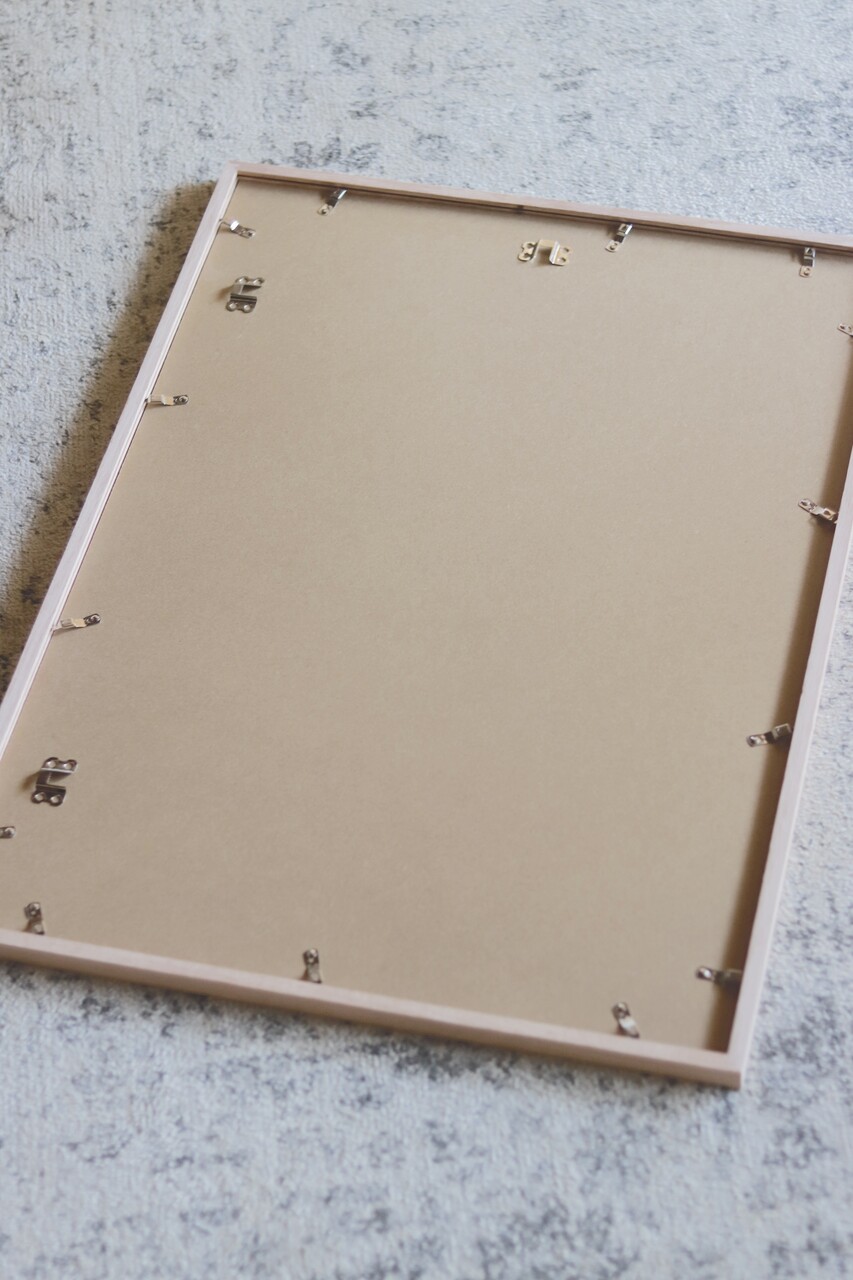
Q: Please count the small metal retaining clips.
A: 14